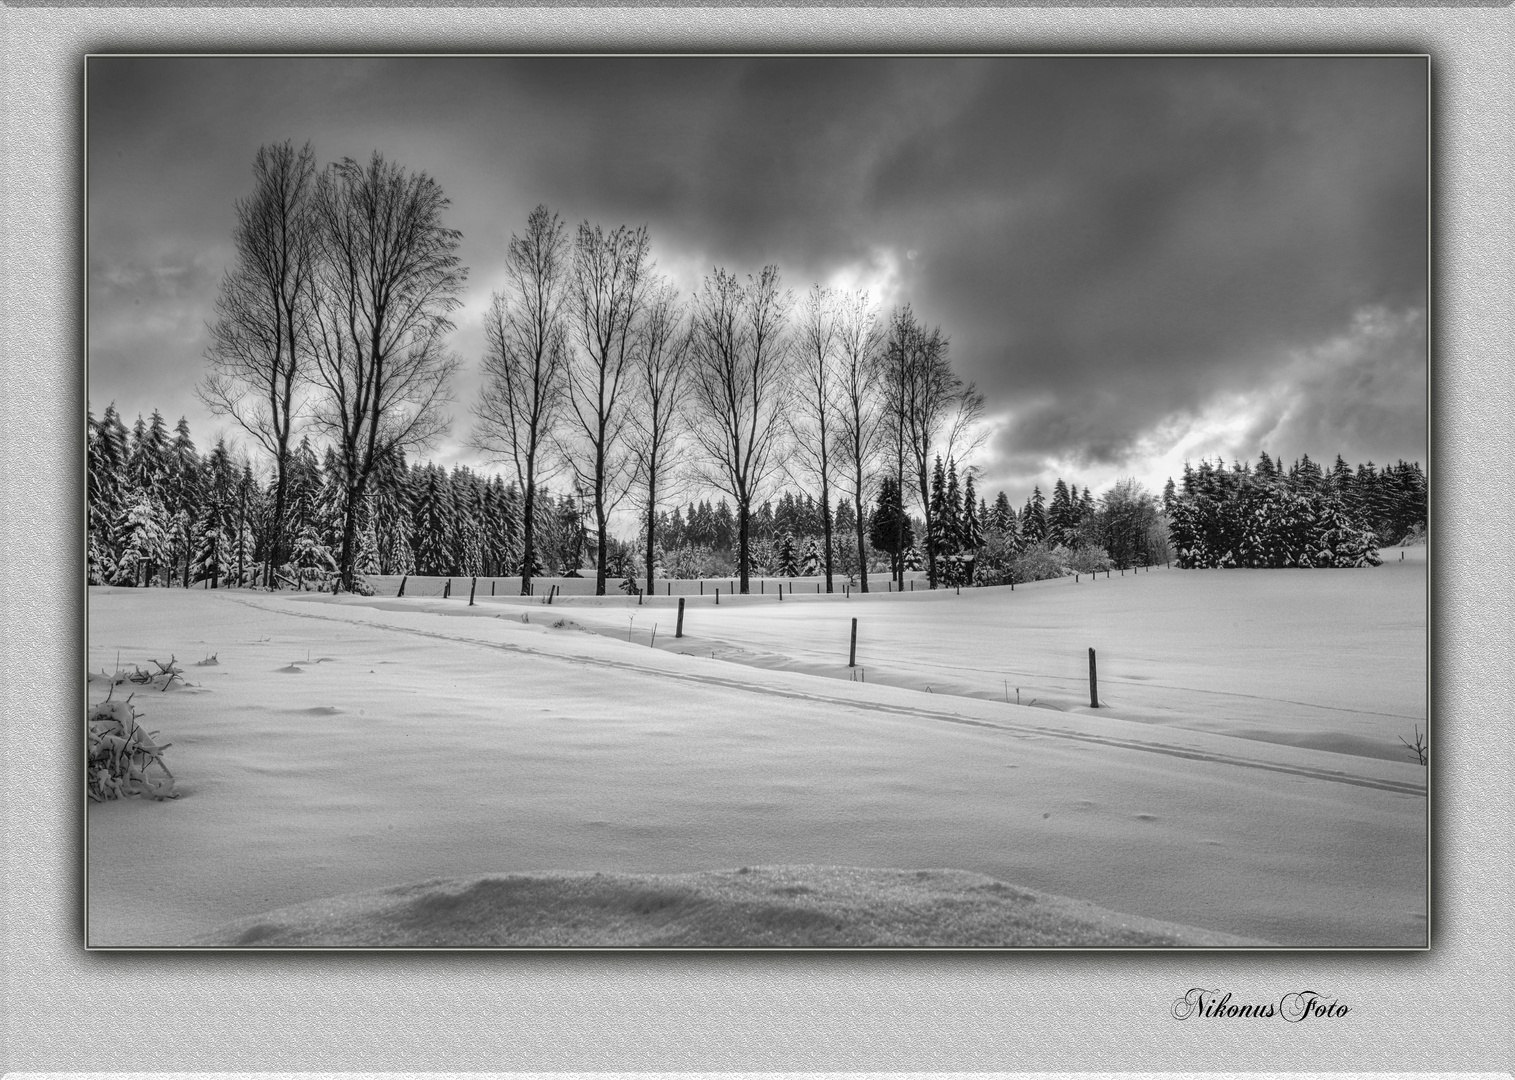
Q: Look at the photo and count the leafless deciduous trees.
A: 10